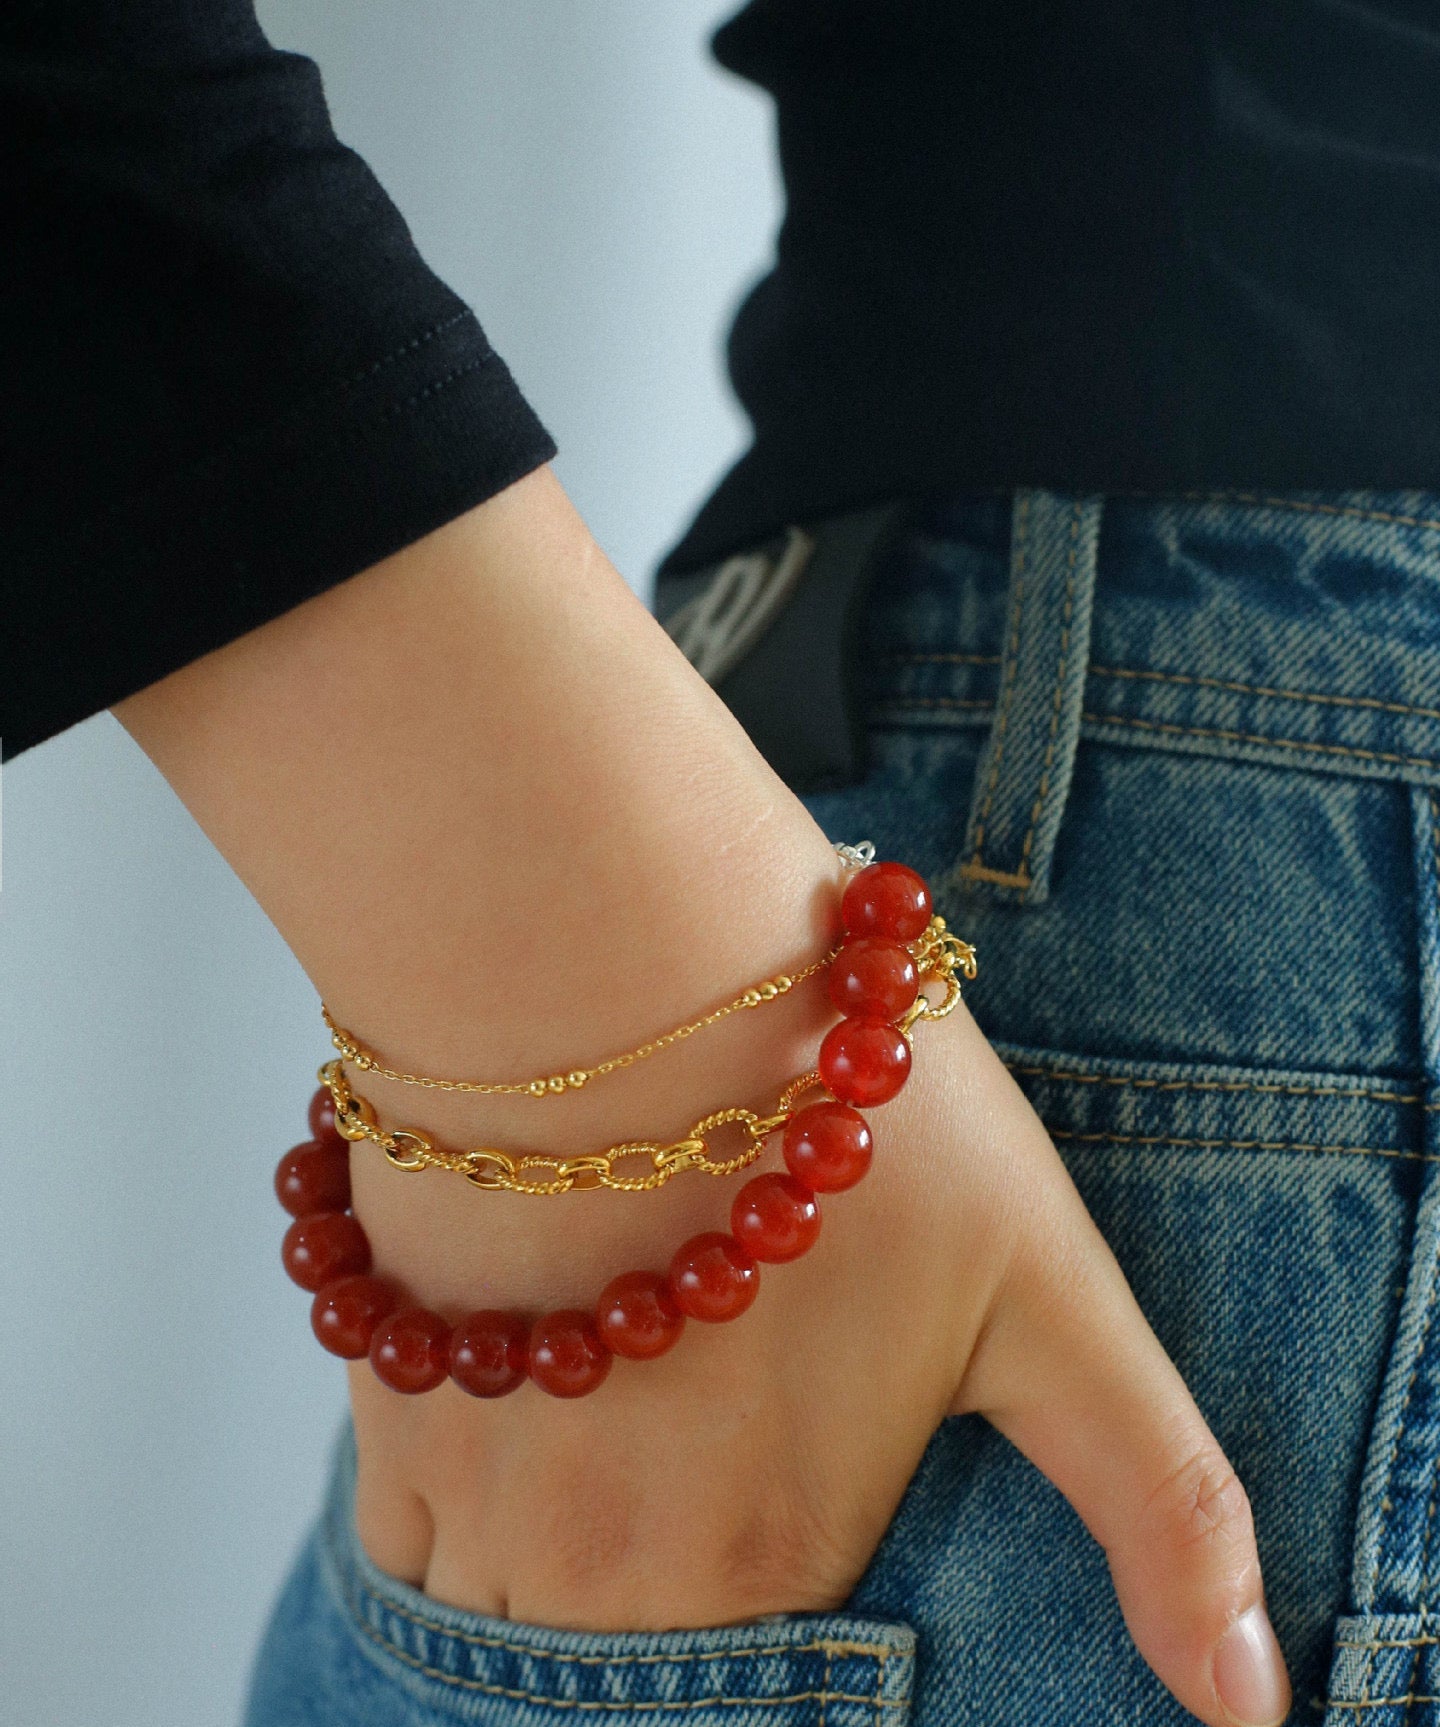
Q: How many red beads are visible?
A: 14